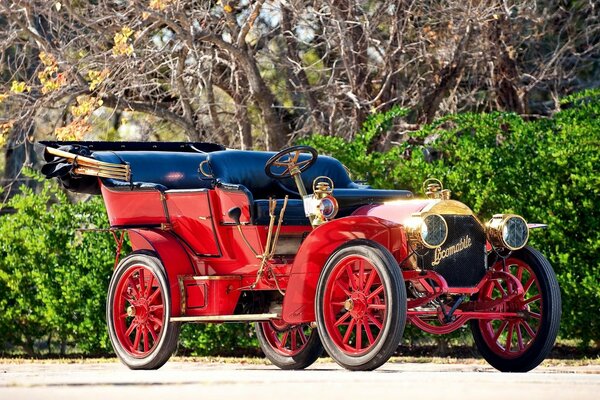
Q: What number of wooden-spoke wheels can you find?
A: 4